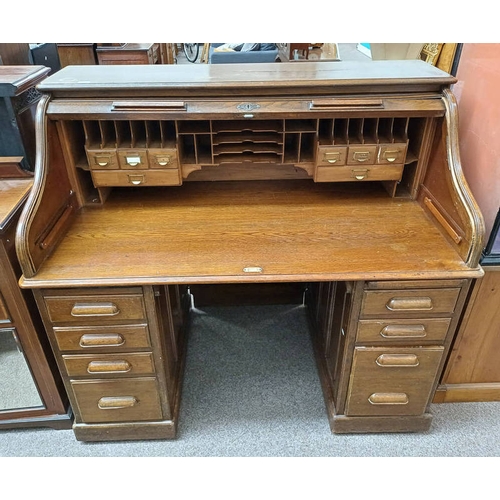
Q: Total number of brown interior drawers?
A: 8